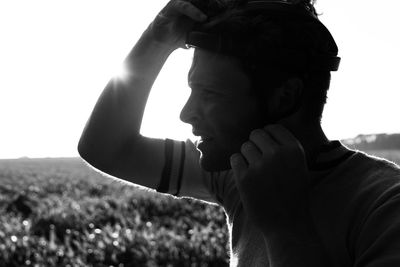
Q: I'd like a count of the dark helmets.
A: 1